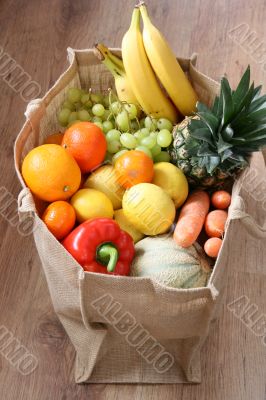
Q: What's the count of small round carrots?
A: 3